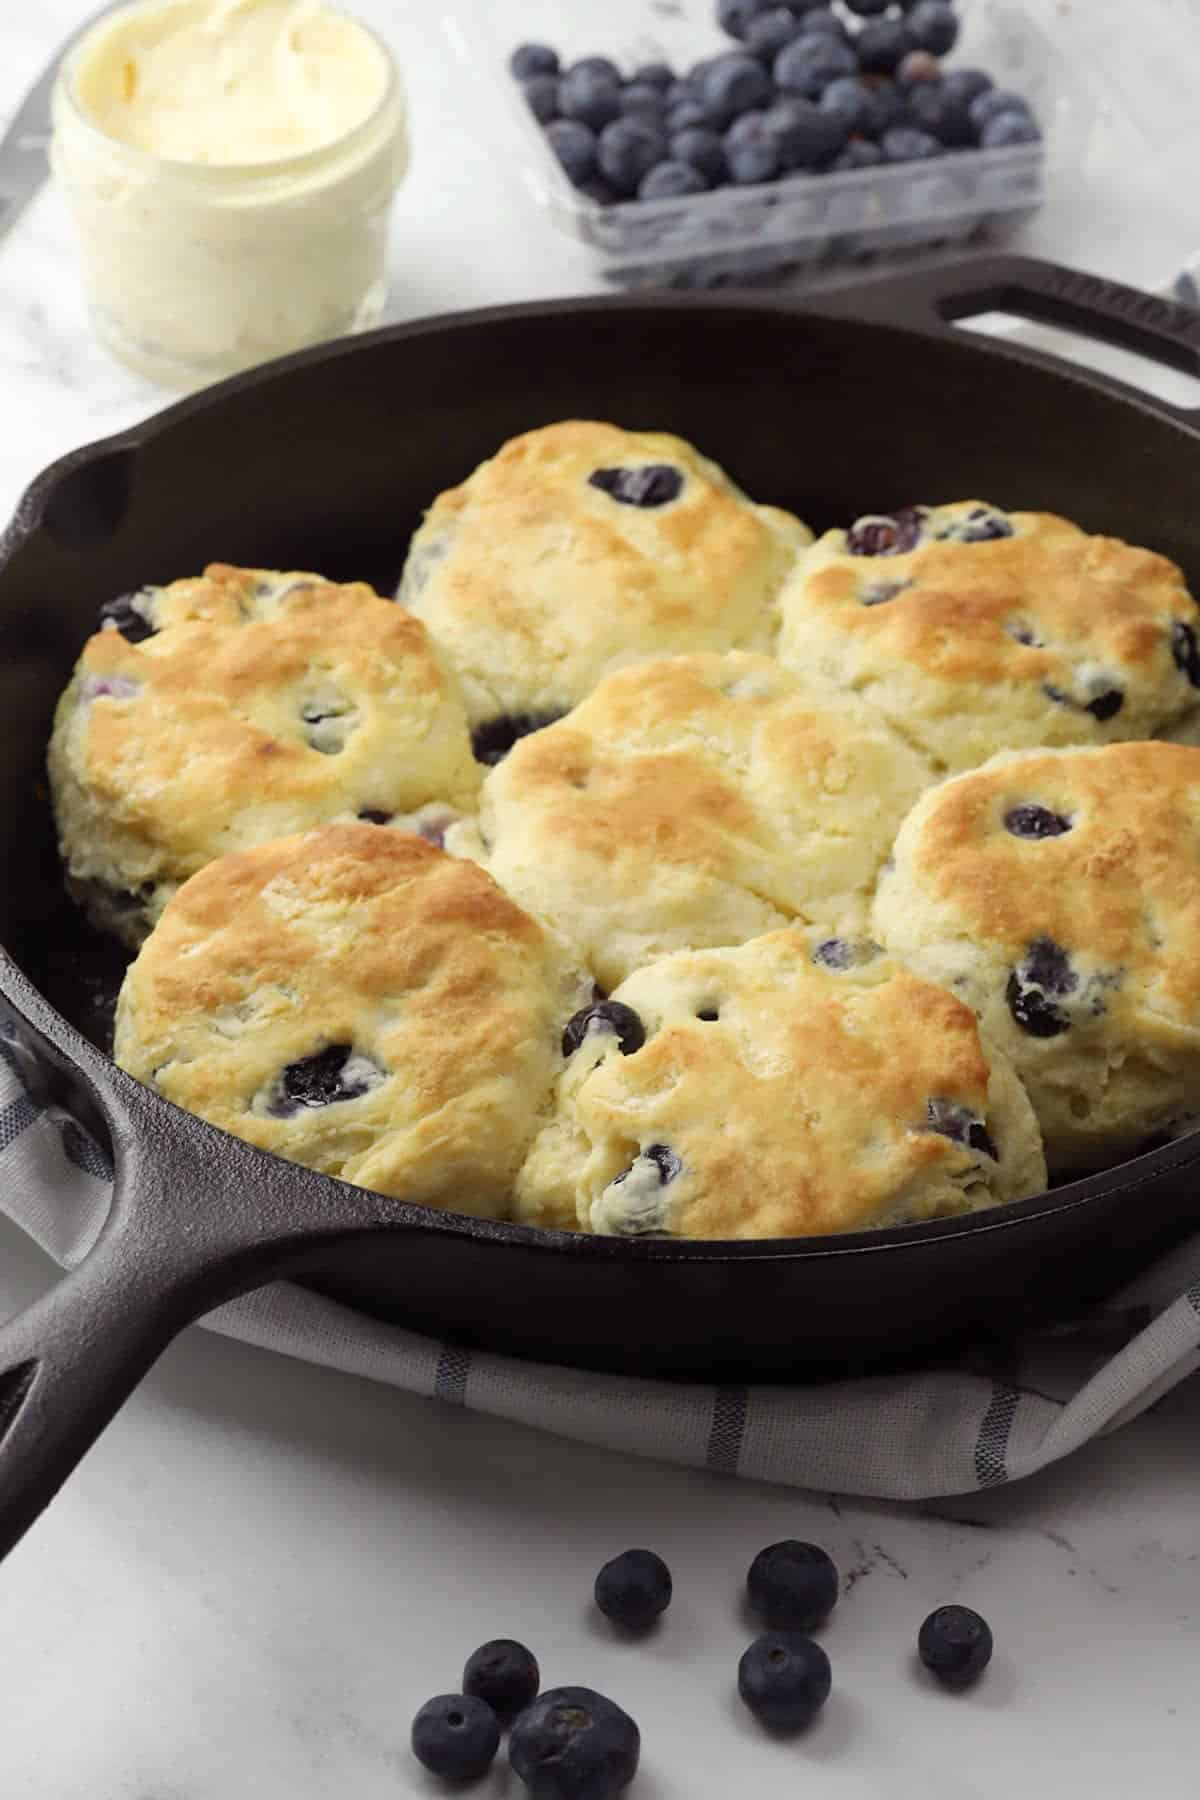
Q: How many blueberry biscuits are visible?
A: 7